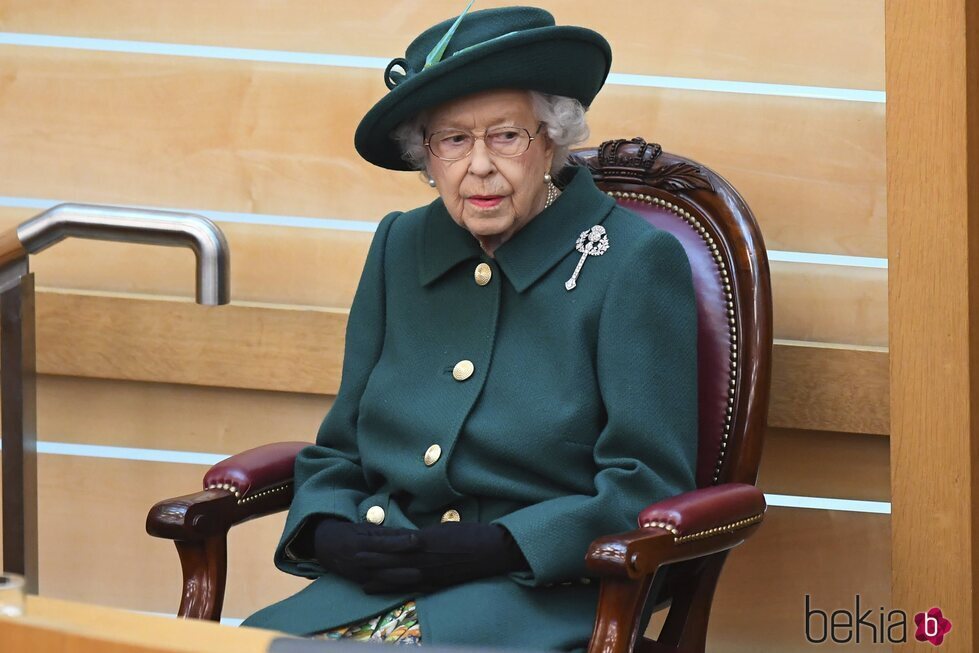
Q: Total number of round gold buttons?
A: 5